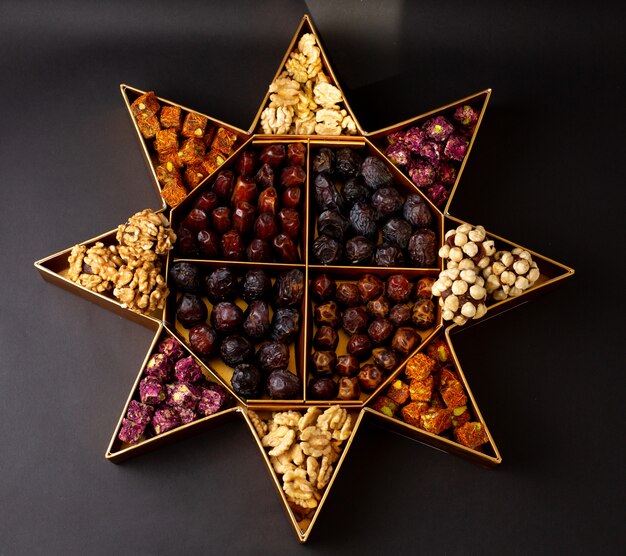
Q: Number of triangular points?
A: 8